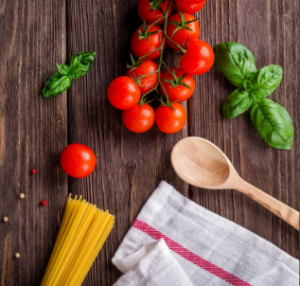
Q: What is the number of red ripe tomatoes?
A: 11